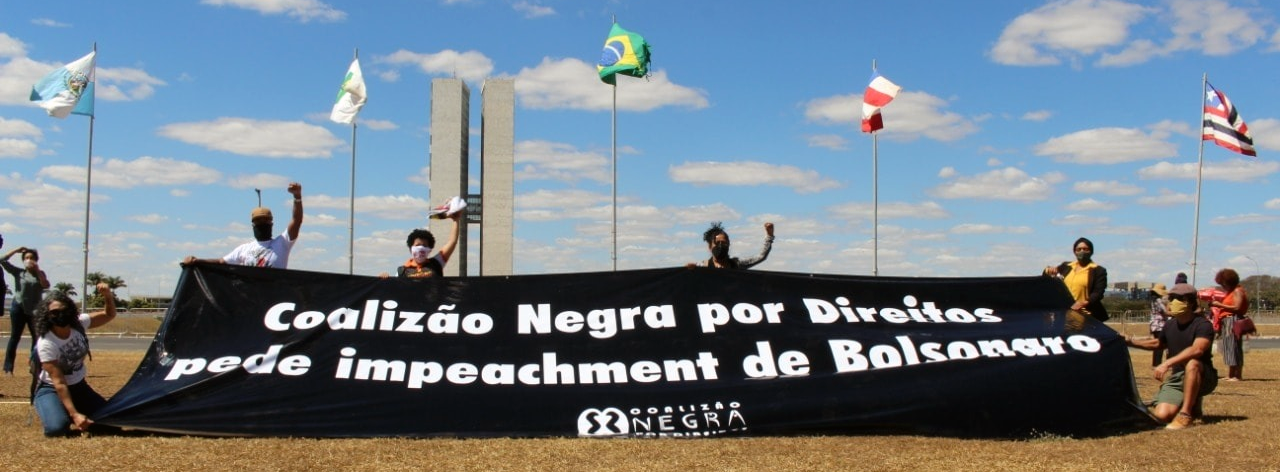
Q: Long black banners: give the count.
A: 1